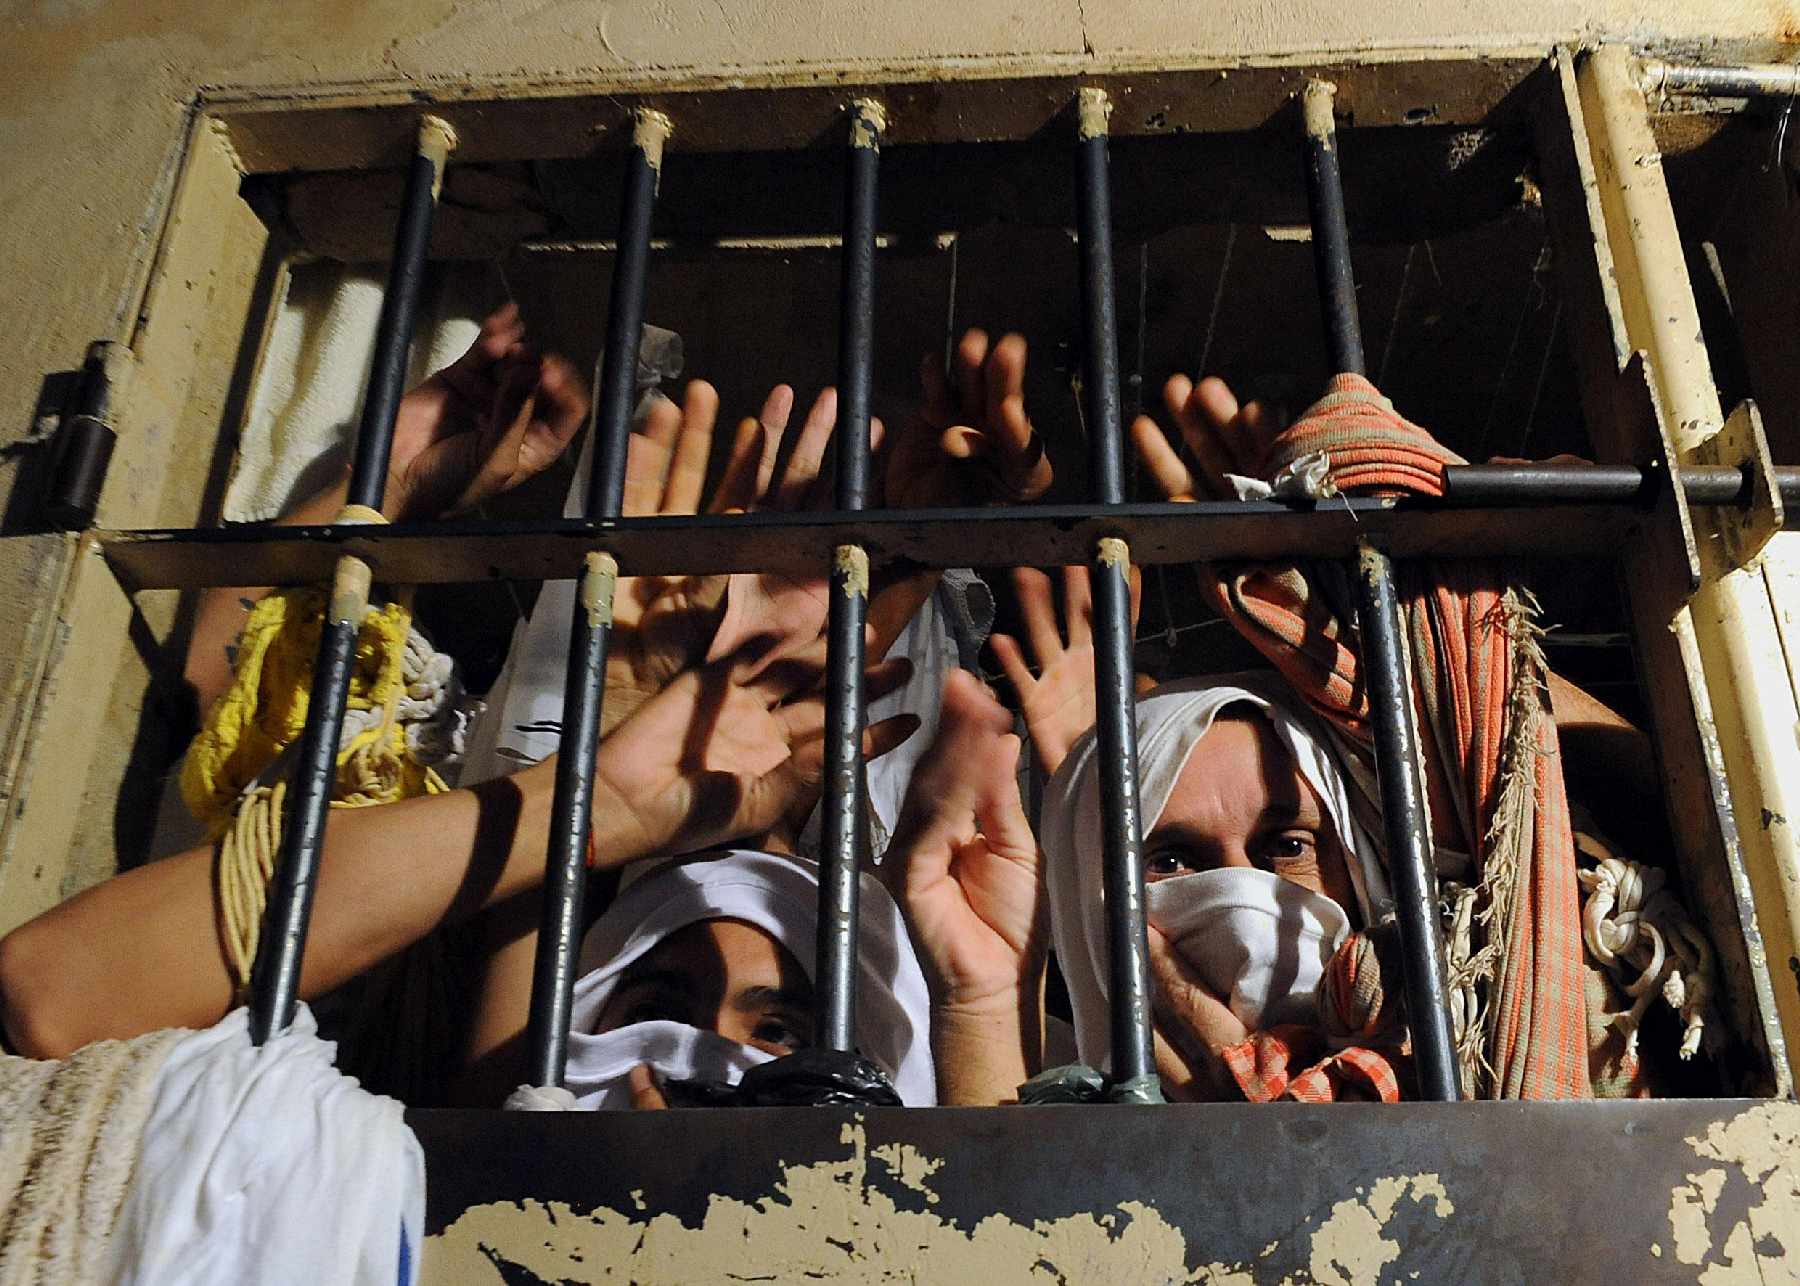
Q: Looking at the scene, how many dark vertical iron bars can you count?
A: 5